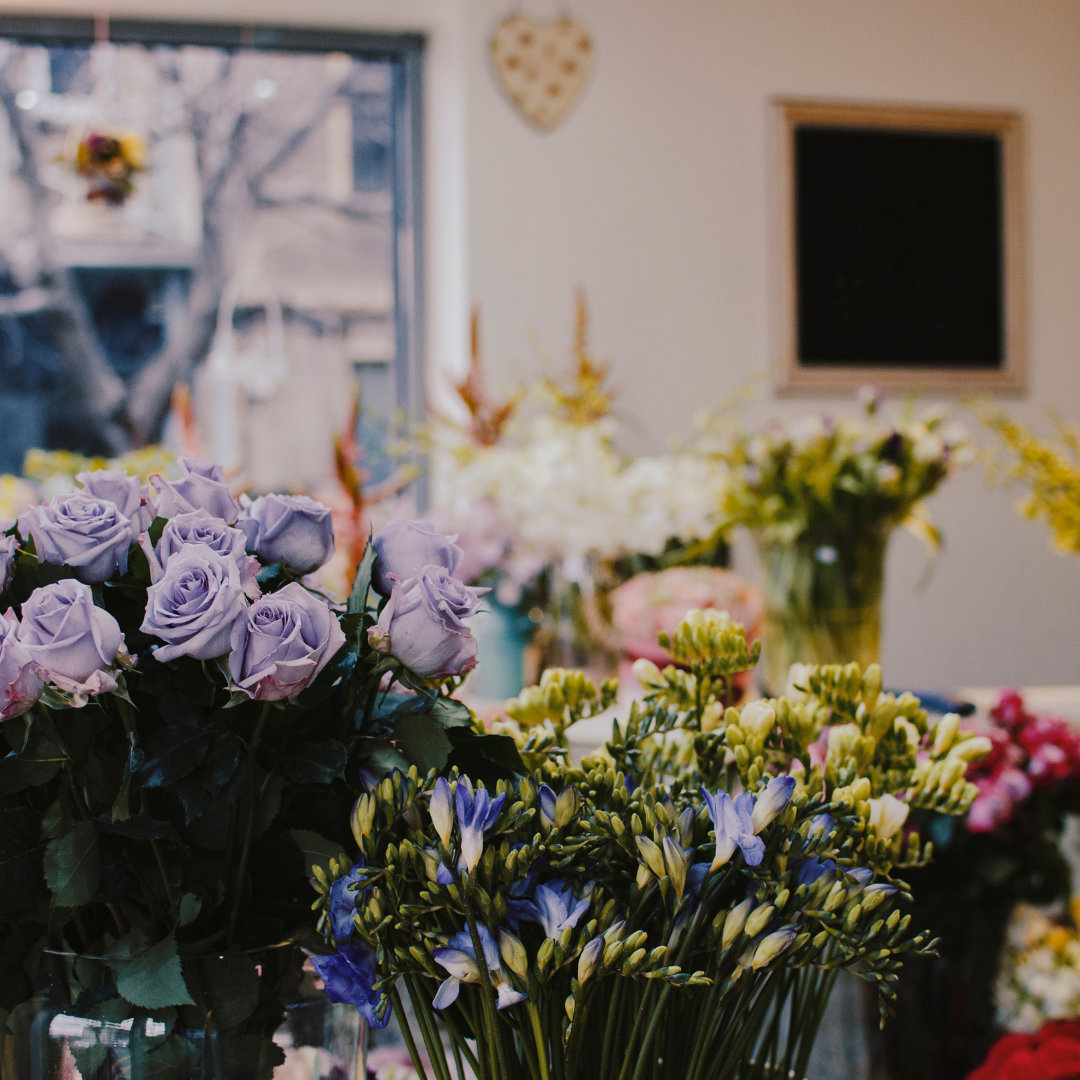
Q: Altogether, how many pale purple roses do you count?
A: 12